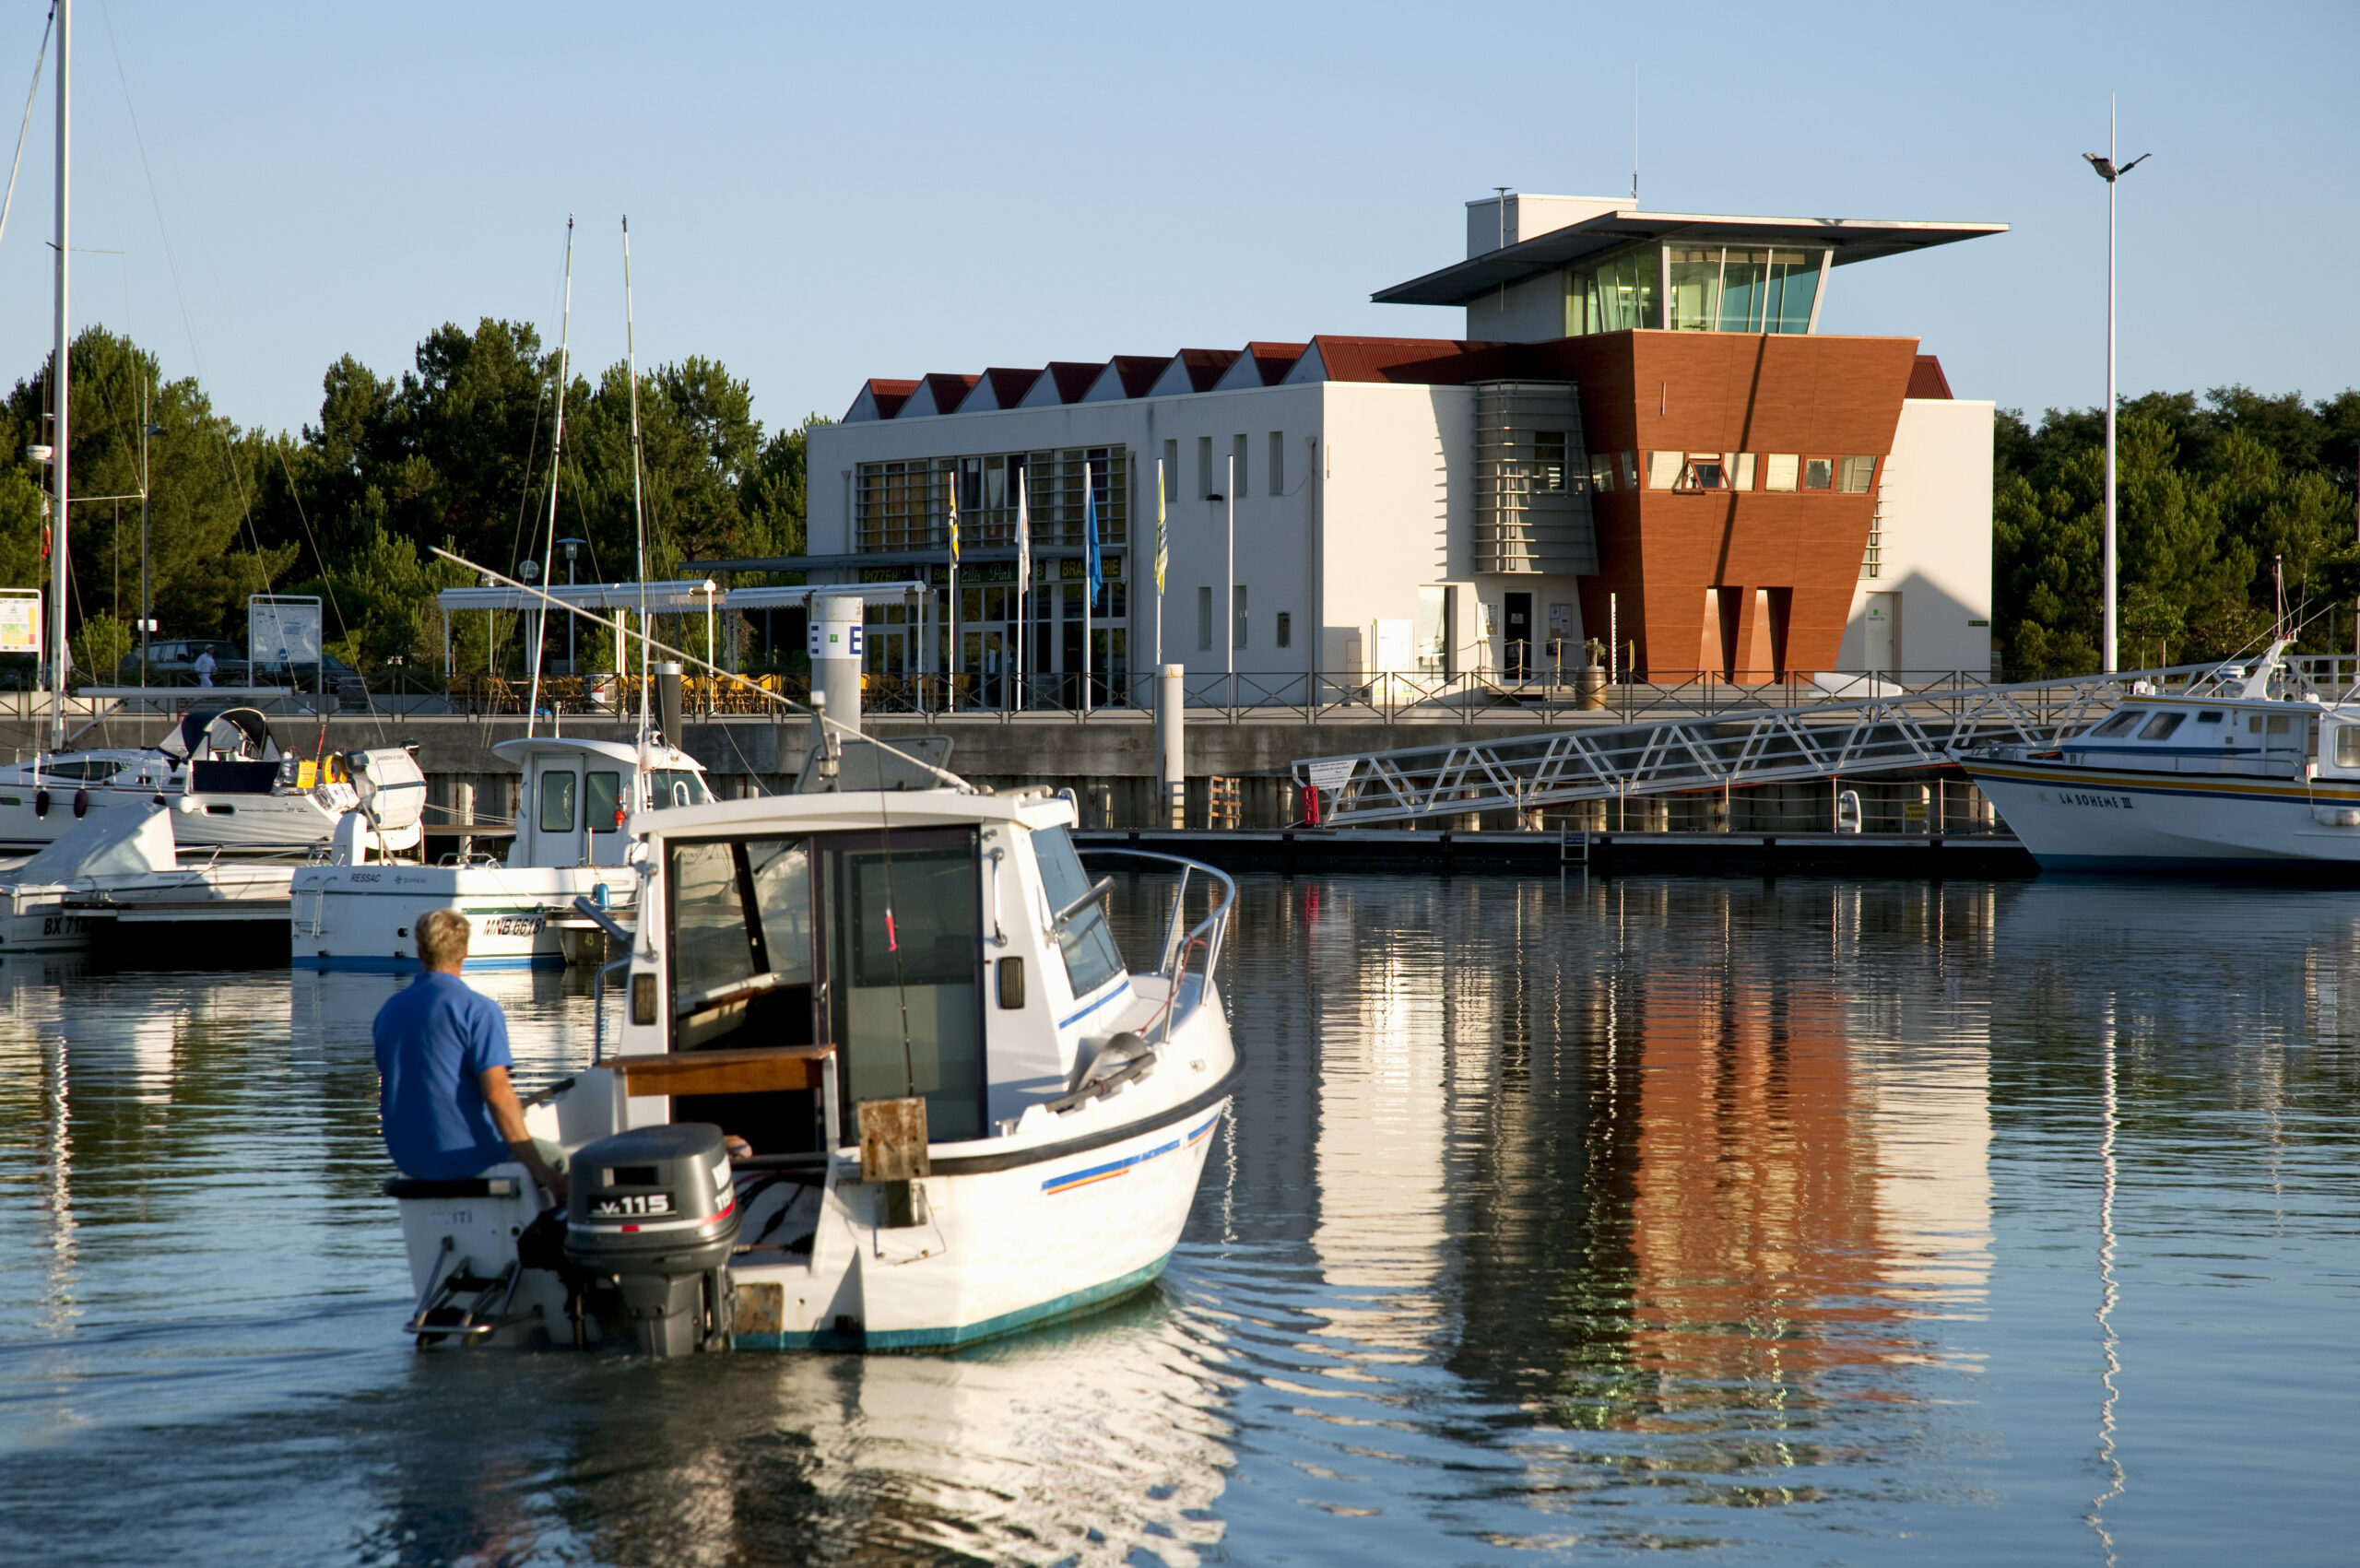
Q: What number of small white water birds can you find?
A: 0